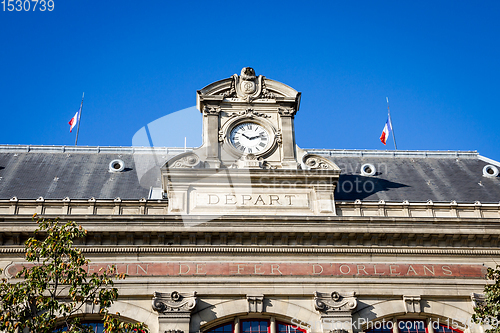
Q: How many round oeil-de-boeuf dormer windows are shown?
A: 3